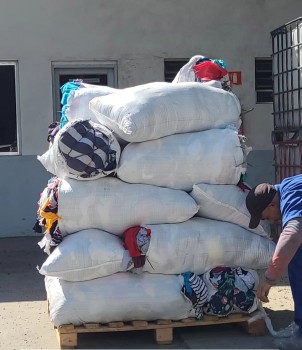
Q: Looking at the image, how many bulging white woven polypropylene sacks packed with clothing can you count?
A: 11